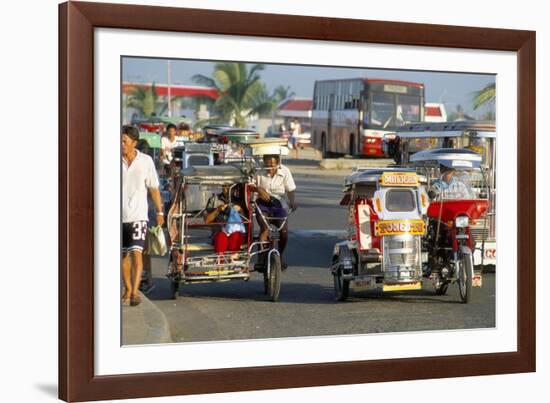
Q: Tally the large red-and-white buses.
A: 1